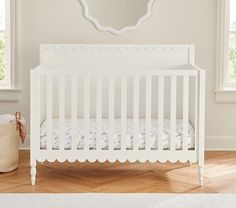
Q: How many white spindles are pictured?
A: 12